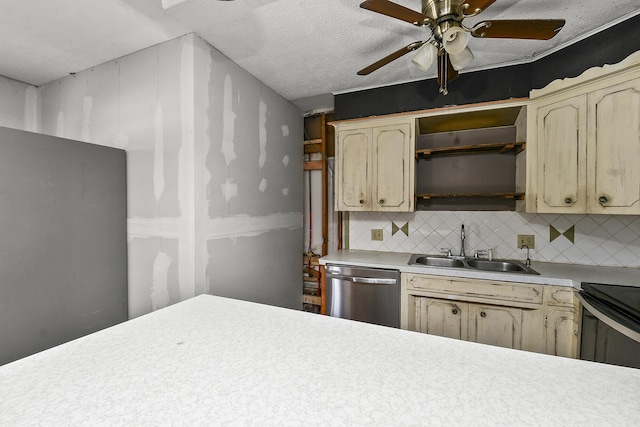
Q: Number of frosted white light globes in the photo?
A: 3